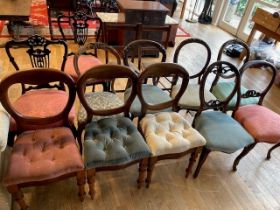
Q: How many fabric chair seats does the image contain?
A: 11